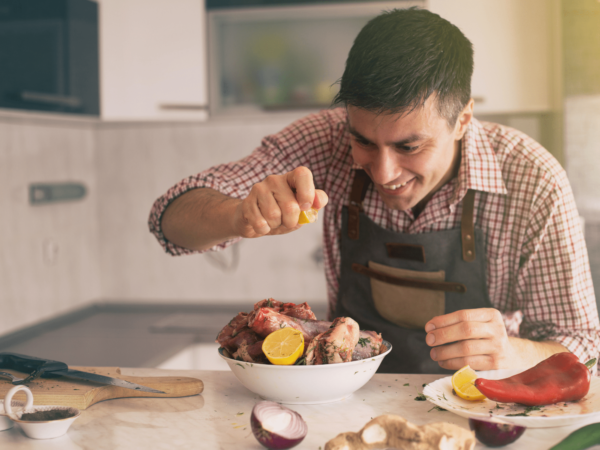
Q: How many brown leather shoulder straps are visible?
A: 2